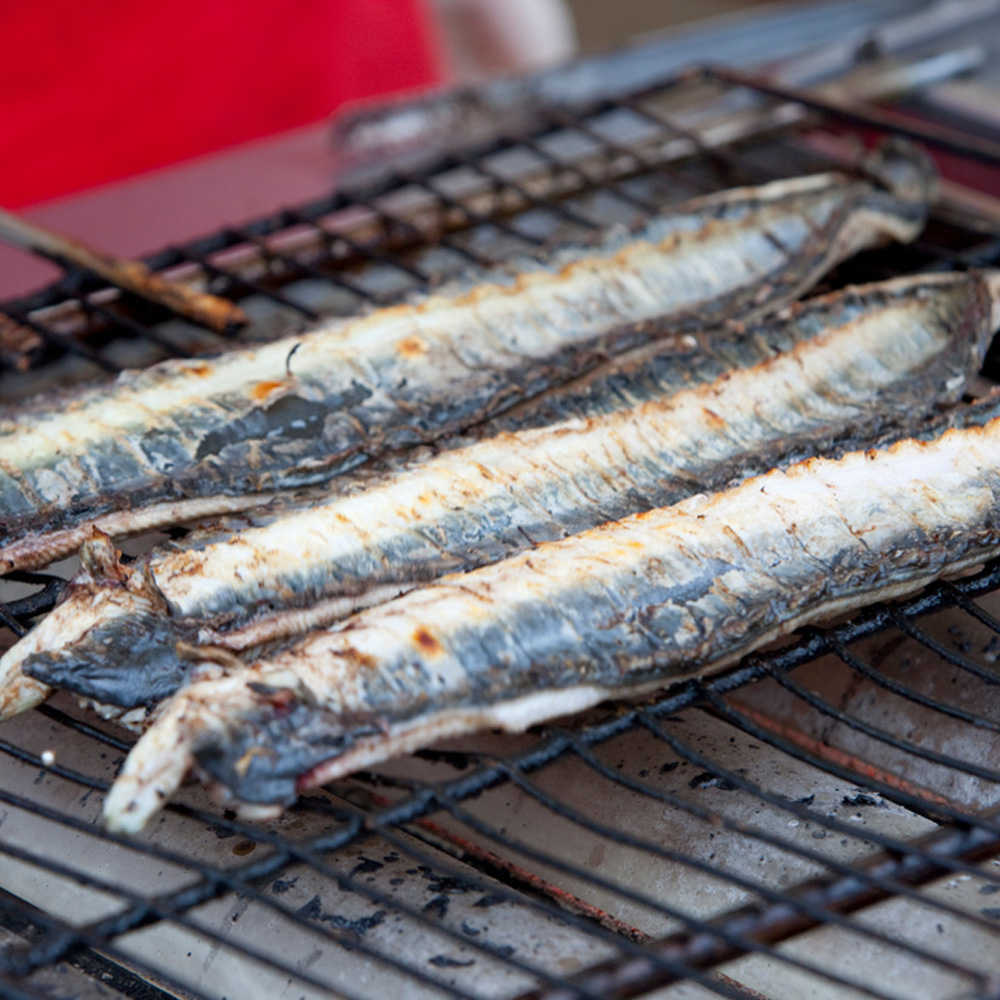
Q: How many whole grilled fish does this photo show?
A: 3